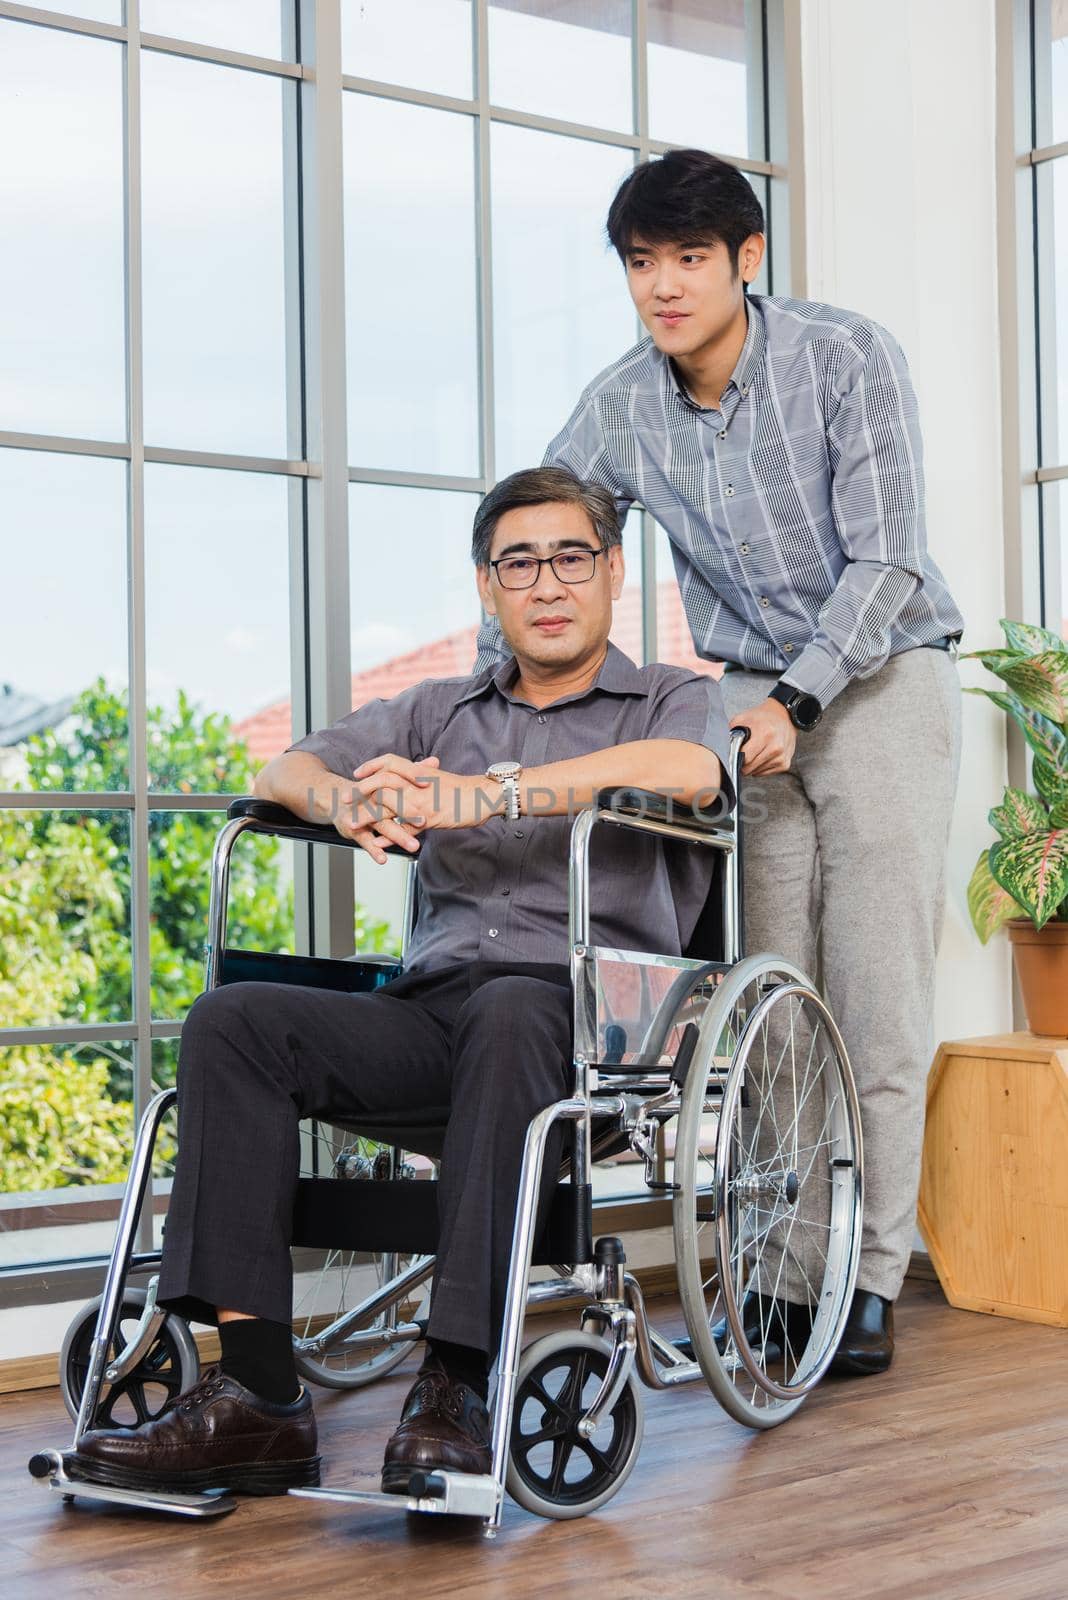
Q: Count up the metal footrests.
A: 2